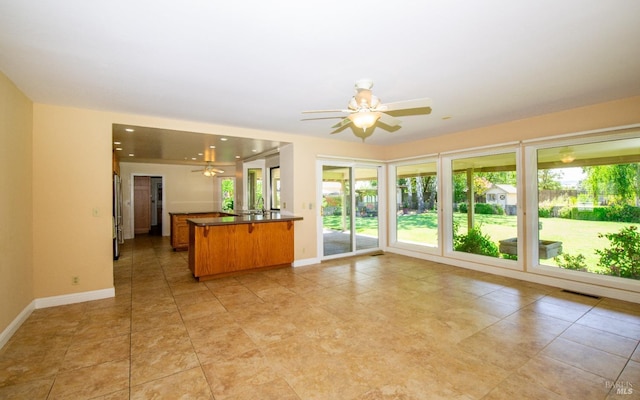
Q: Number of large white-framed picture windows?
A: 3